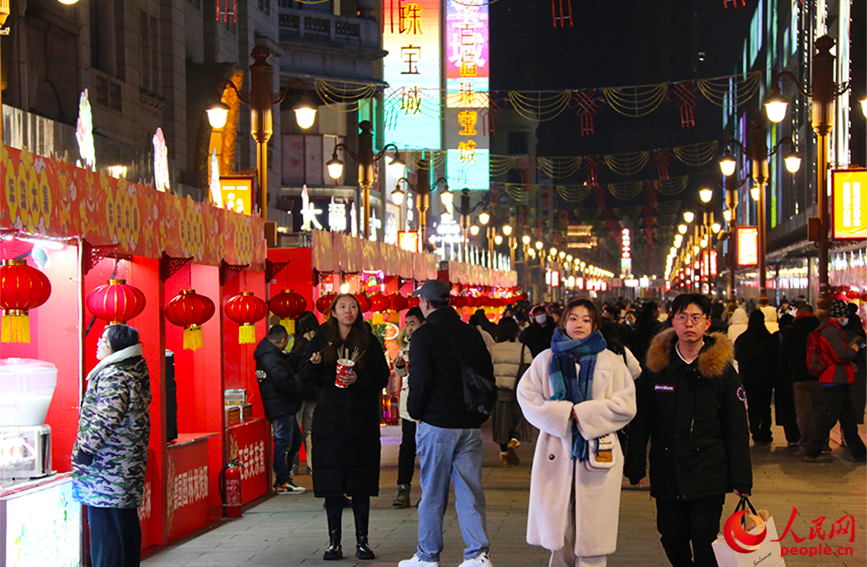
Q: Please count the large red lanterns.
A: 5